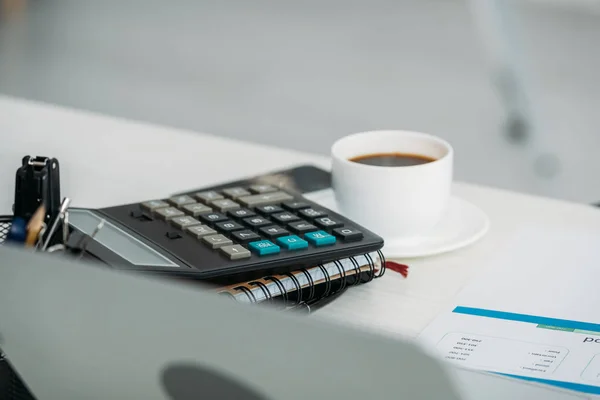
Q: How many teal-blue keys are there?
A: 3